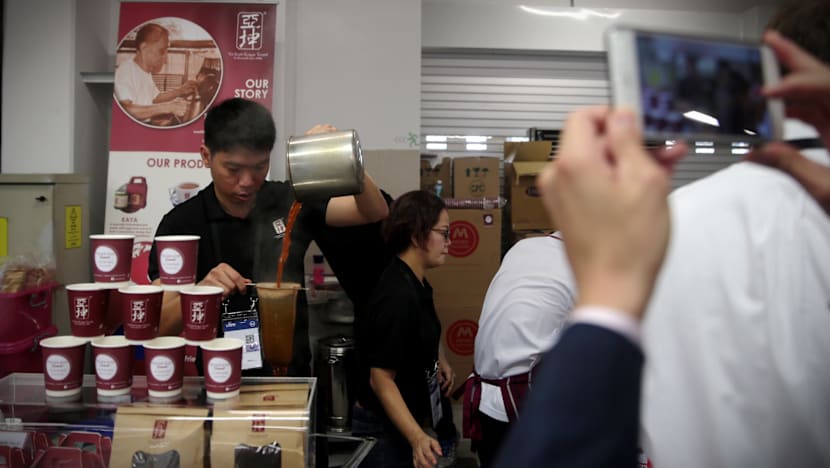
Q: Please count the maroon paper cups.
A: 9